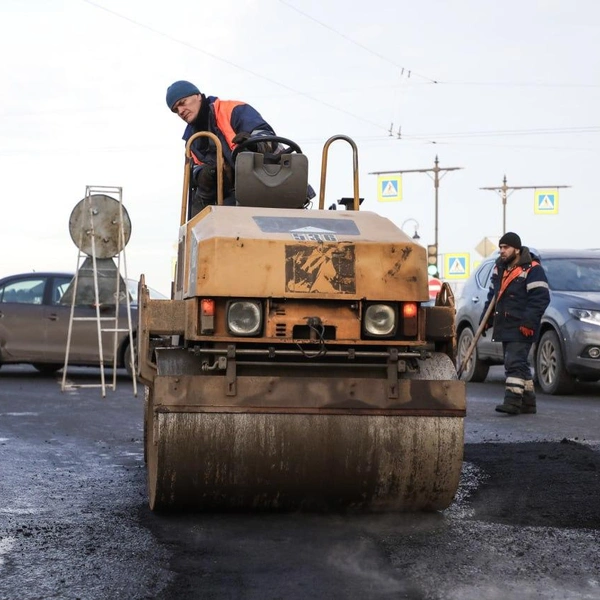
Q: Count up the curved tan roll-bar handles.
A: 2